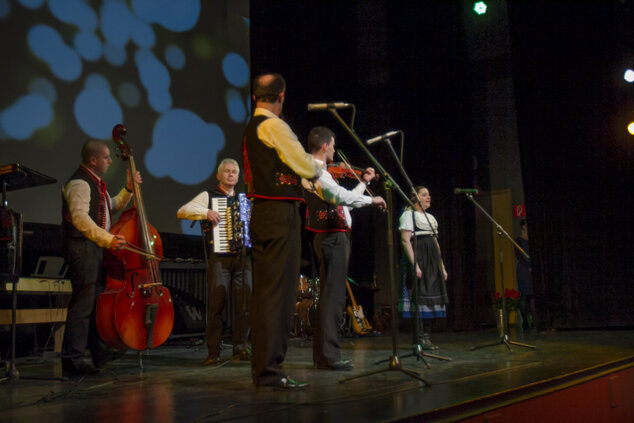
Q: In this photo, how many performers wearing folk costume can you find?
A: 5